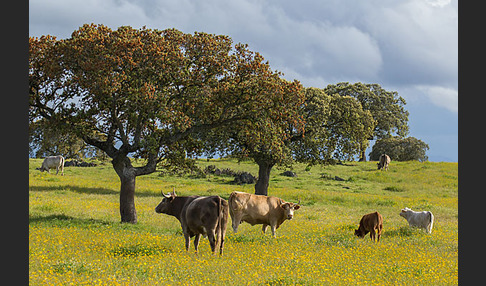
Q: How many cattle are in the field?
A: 6